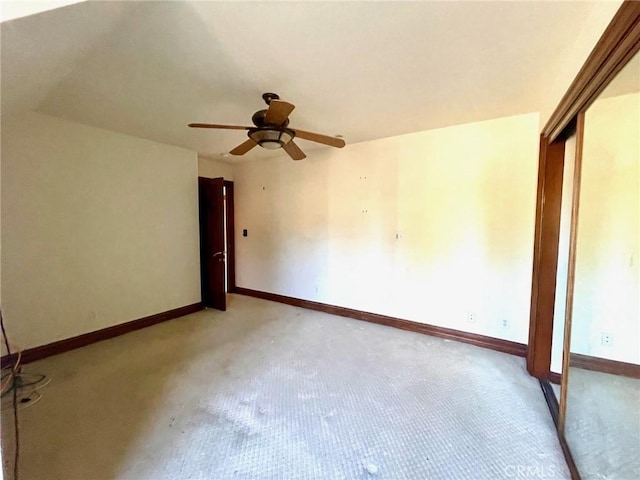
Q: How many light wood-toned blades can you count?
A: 5